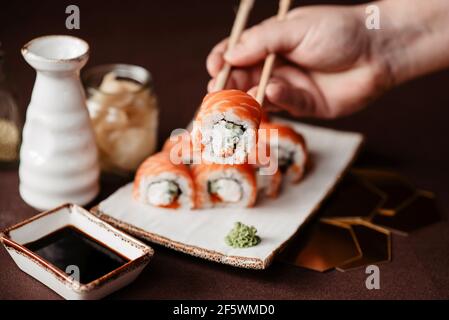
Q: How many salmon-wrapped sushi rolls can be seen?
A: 6